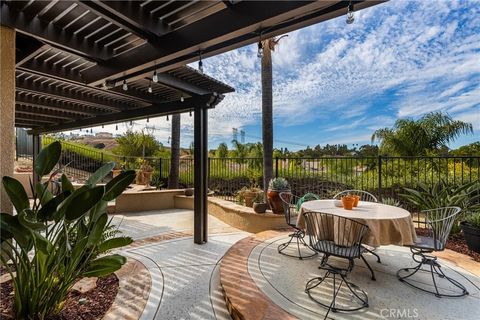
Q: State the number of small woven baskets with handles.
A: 0